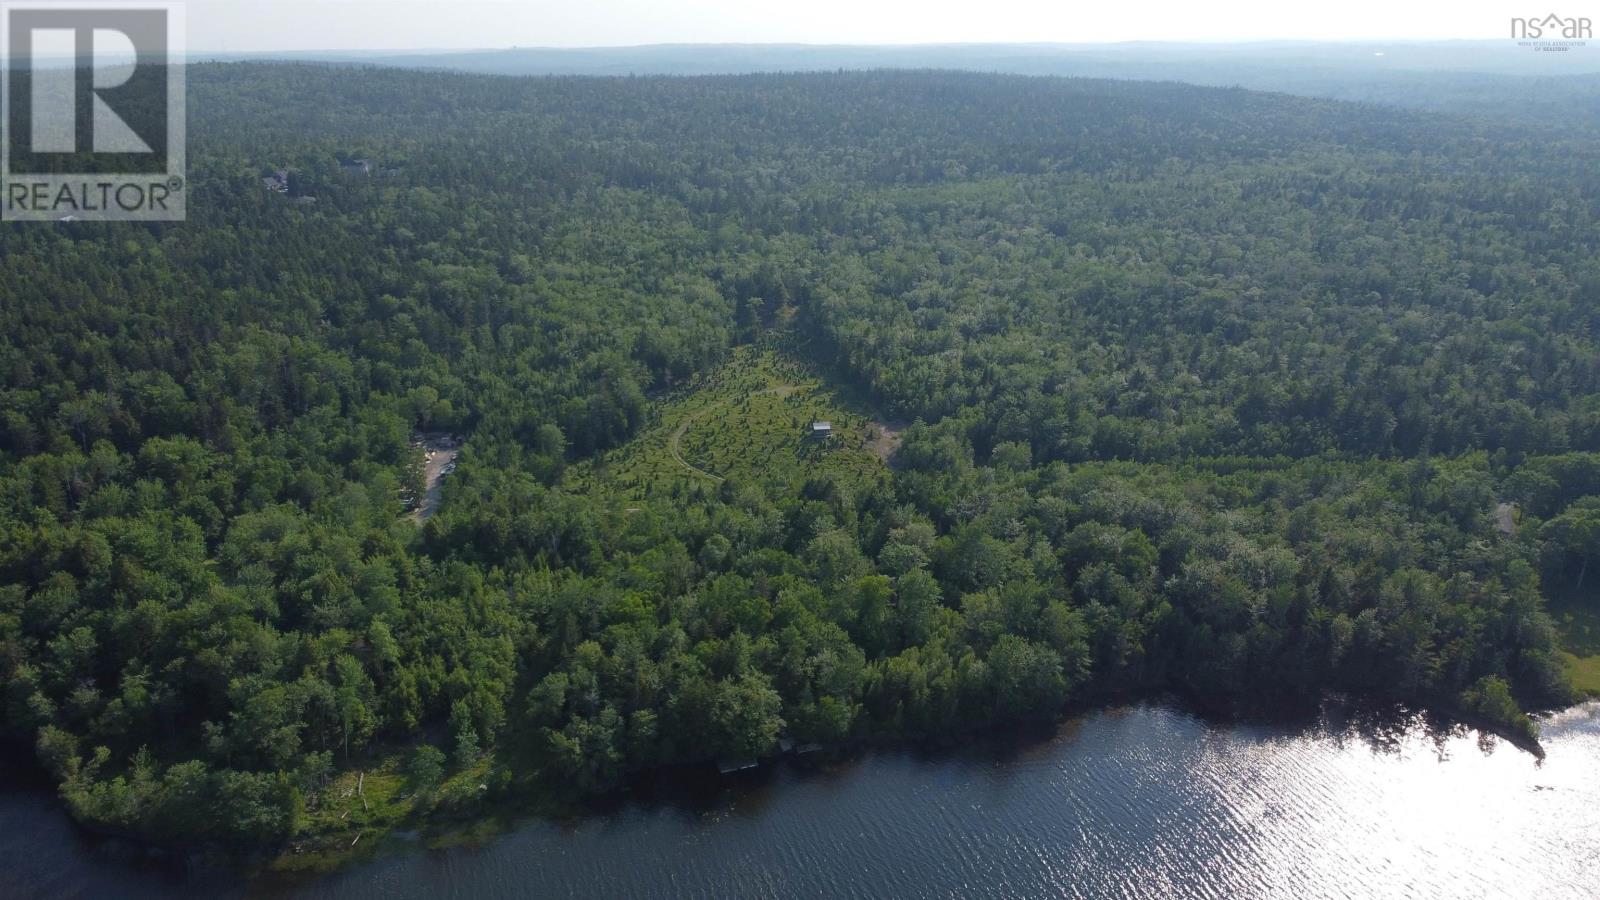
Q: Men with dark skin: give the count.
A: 0